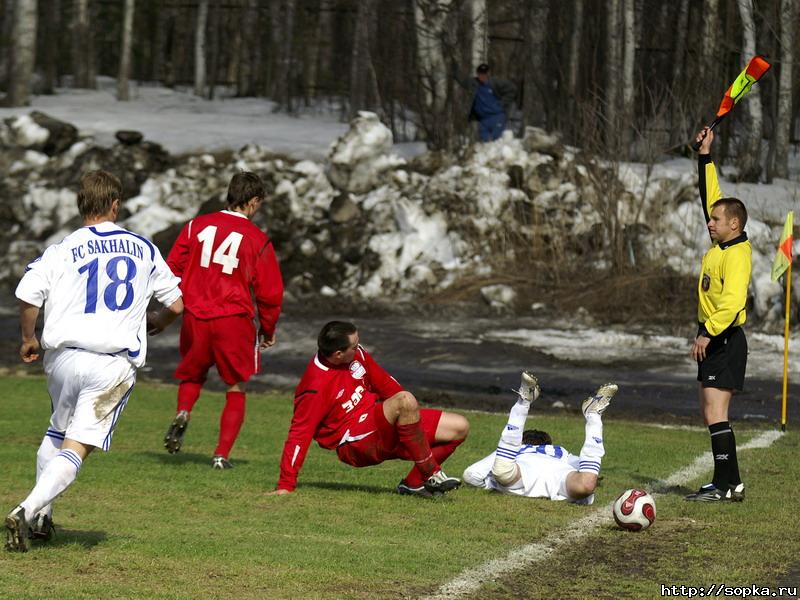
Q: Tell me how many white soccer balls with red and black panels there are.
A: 1